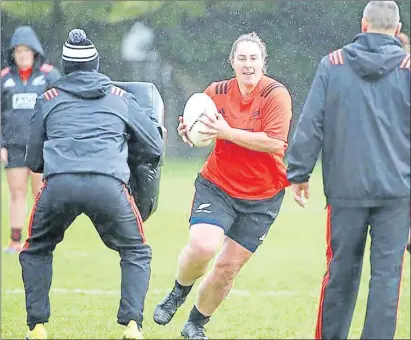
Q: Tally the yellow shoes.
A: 2